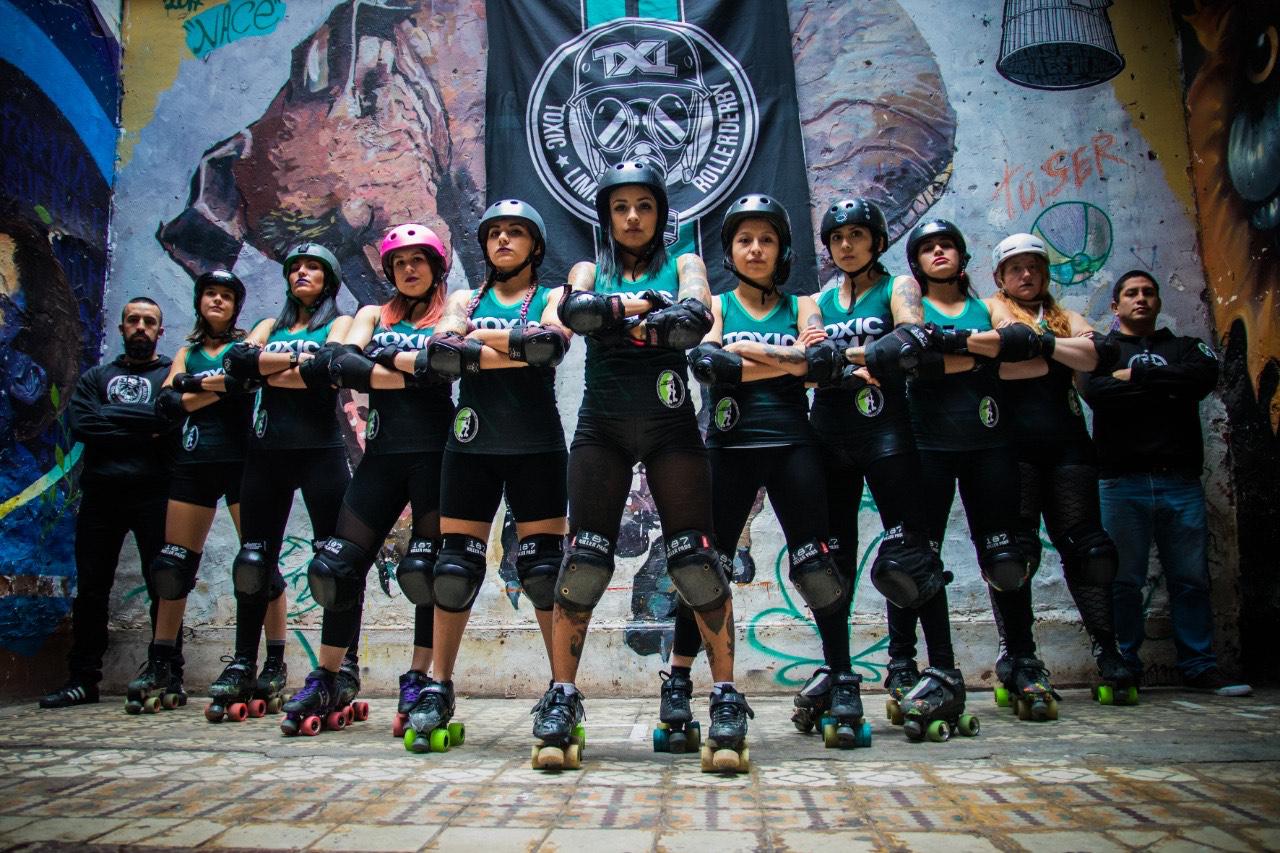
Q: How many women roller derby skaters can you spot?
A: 9